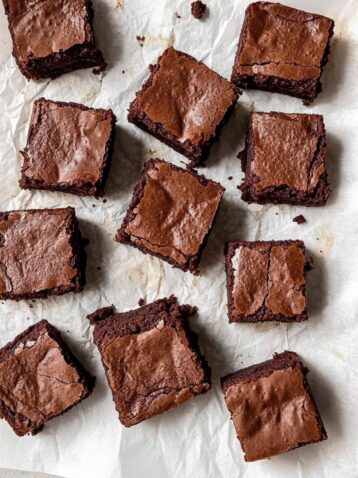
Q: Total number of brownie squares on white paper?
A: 11